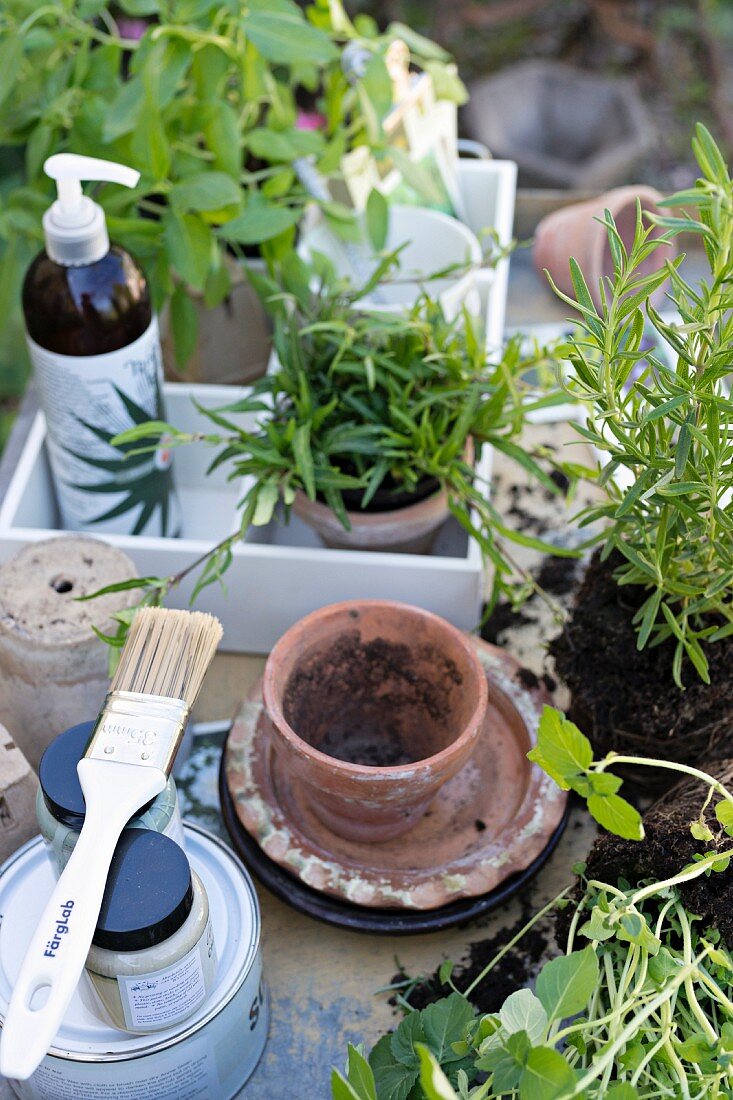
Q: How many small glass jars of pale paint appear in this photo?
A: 2